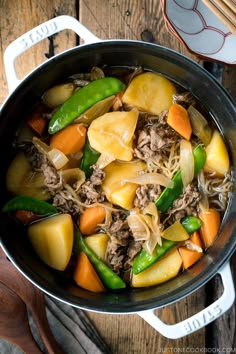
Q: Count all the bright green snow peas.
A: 6